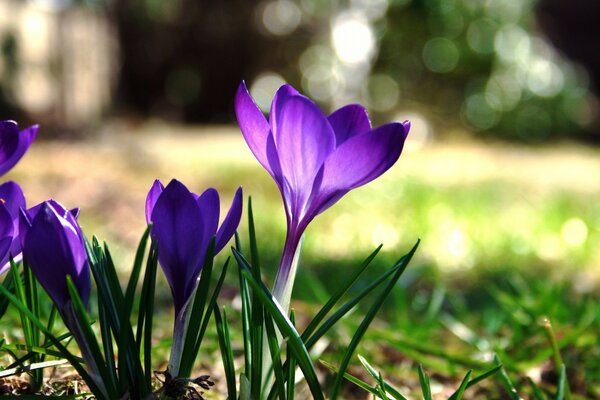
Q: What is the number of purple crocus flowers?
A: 5